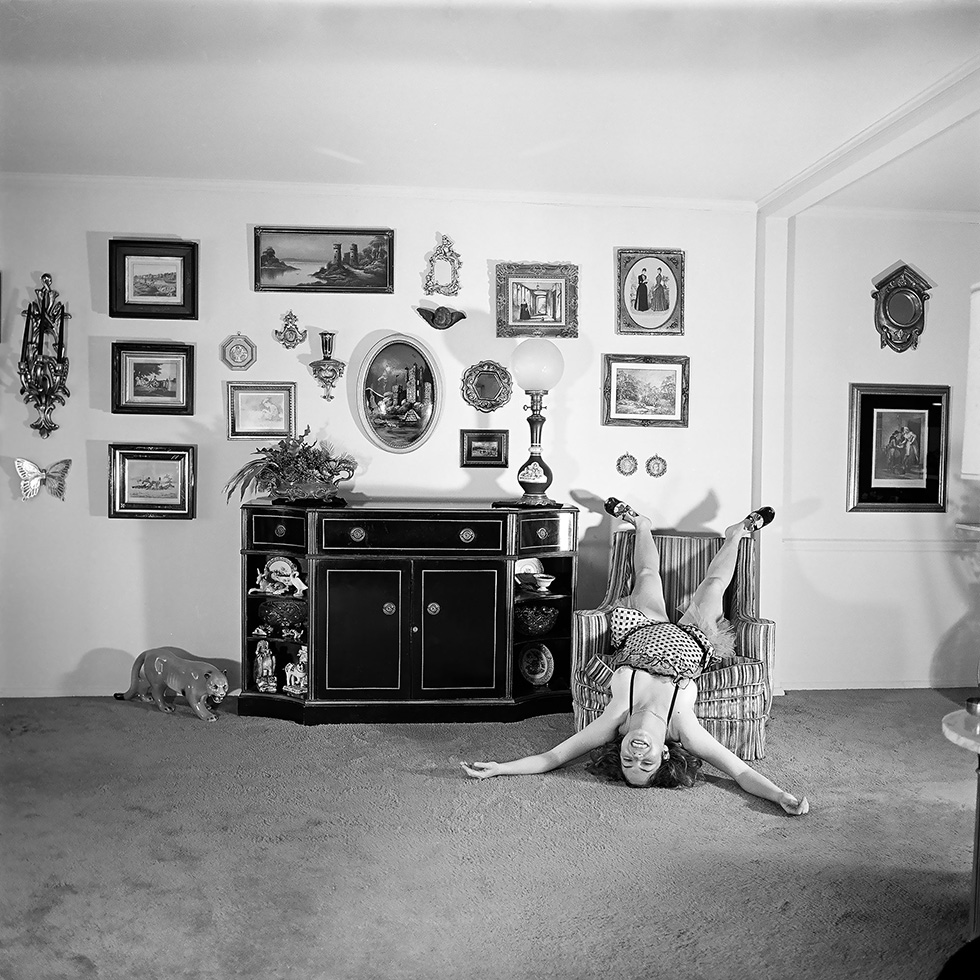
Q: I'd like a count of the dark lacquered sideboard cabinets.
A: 1